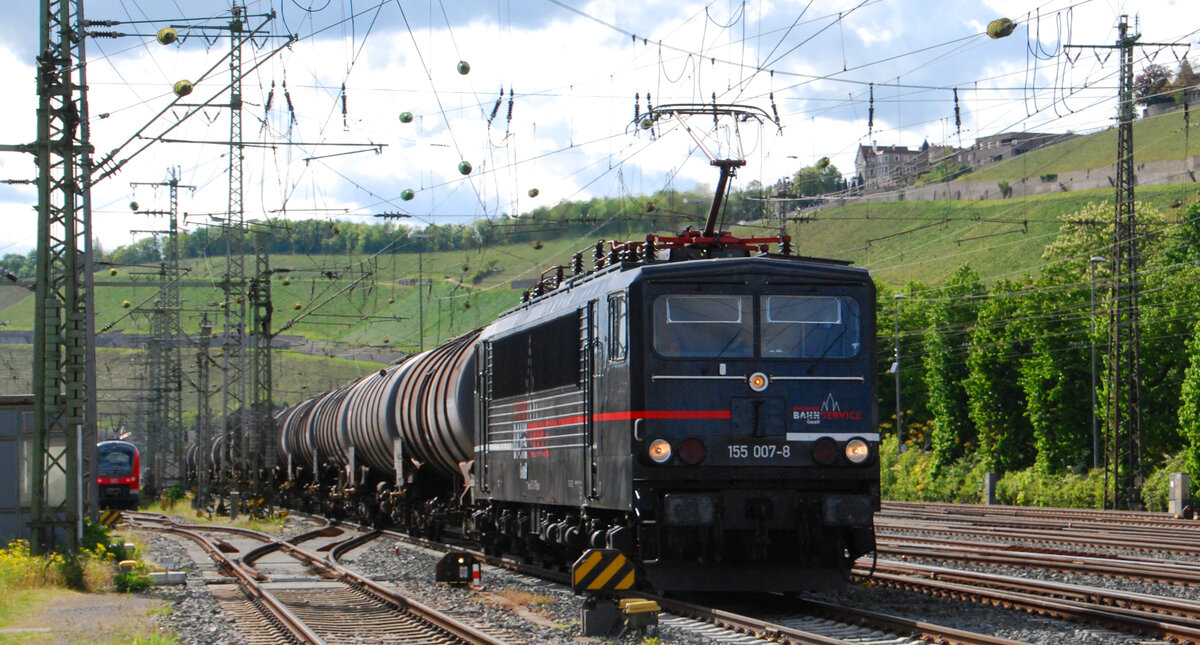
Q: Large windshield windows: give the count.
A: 2